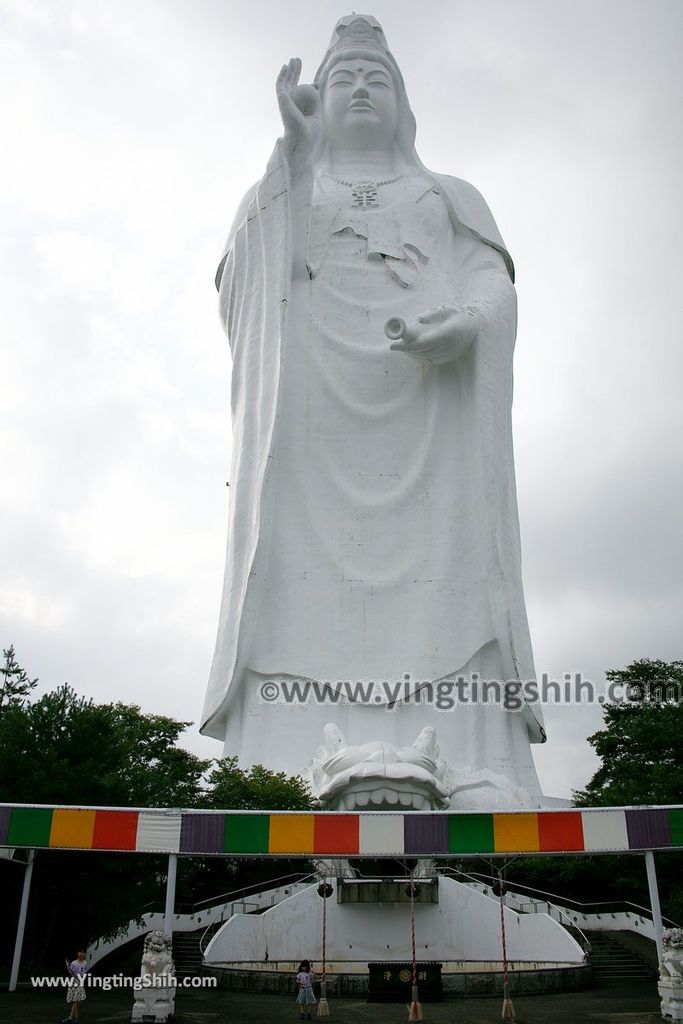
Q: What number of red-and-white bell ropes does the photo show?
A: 3